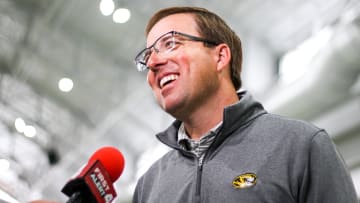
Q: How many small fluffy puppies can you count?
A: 0